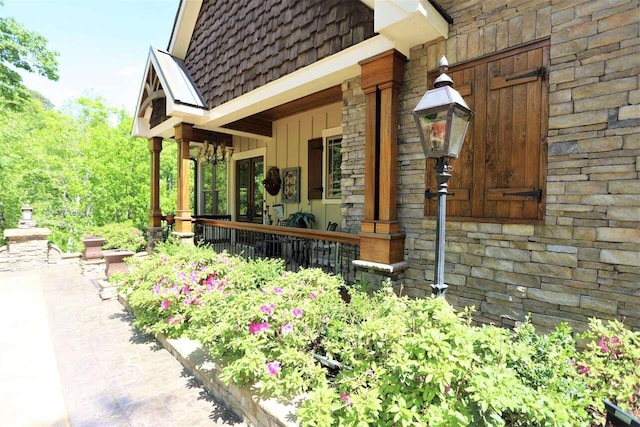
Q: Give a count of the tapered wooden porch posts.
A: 3